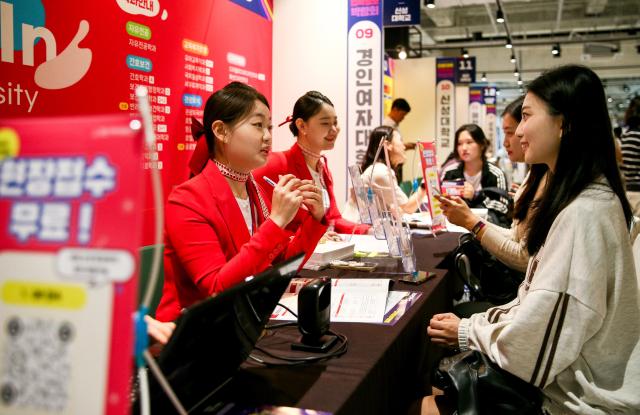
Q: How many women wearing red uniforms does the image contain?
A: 2